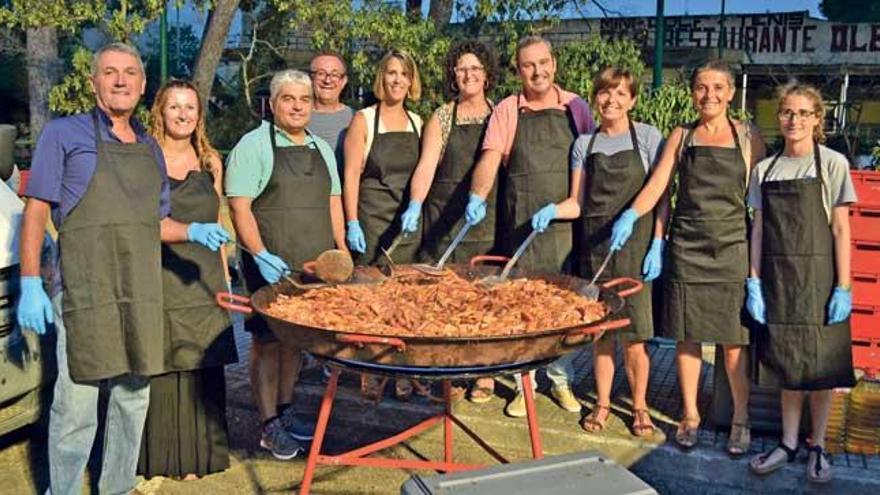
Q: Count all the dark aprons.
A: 9